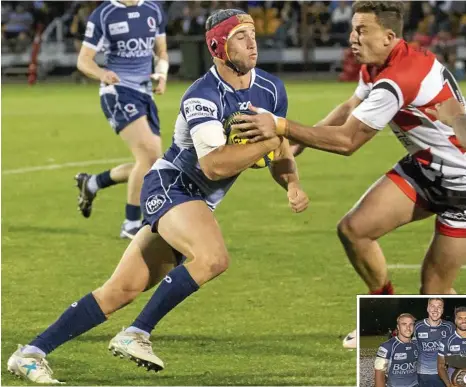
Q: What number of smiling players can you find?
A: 3